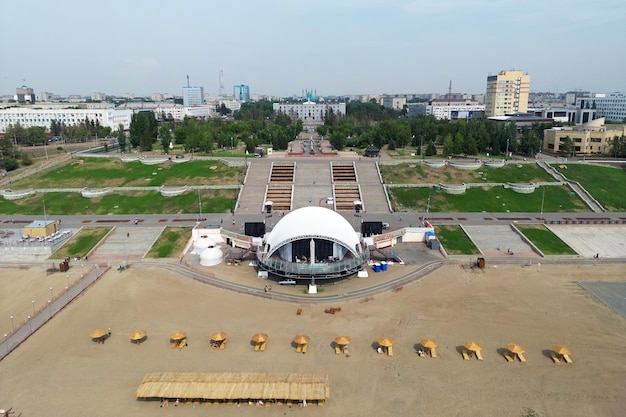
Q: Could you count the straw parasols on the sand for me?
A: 12